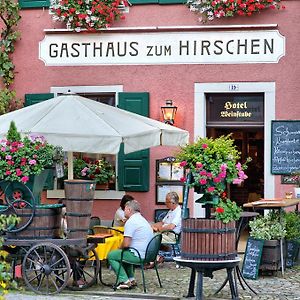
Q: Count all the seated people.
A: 3